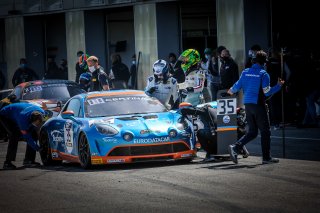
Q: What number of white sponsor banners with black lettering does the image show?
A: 0